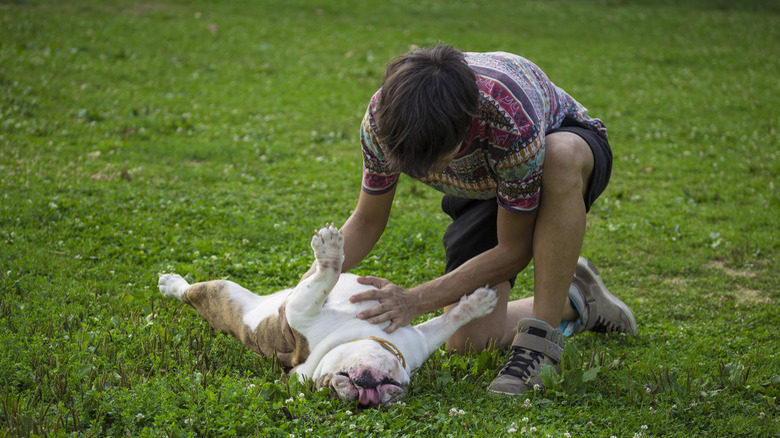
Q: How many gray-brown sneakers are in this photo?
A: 2